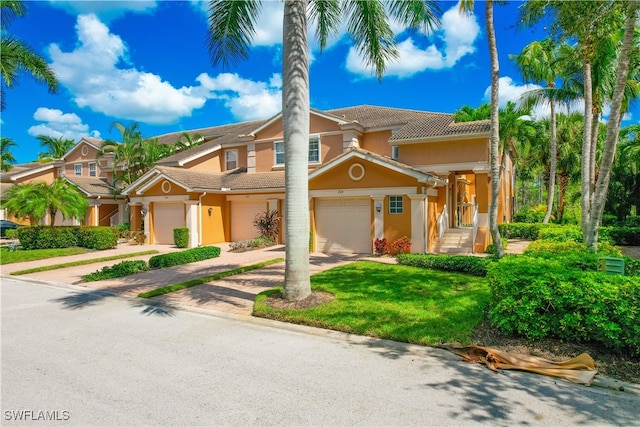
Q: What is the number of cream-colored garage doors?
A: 3